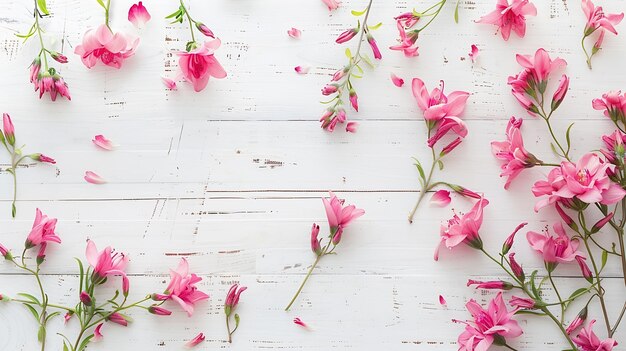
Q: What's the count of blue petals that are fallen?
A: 0